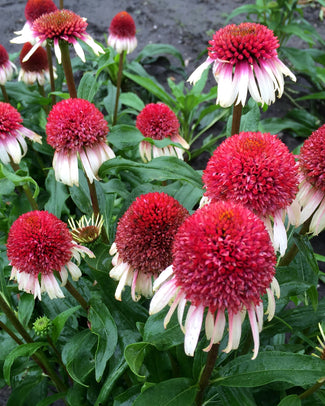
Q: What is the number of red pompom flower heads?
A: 14